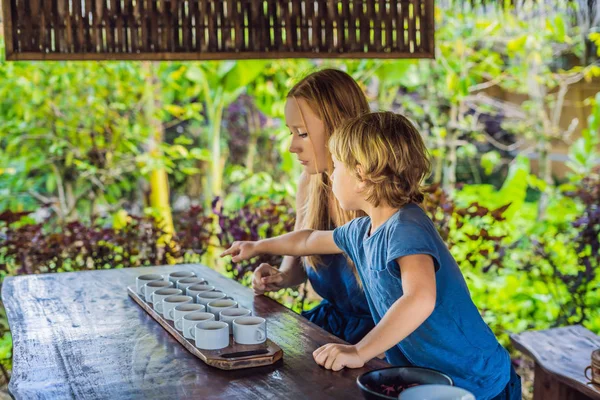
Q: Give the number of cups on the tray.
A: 14